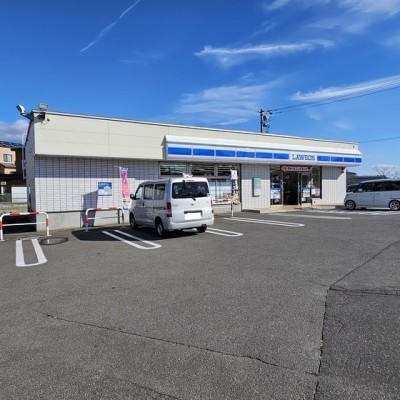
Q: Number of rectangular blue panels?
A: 10